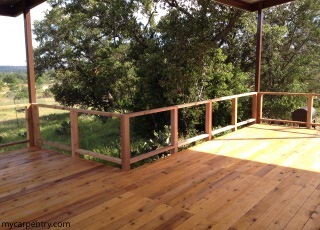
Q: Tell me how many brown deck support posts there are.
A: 2